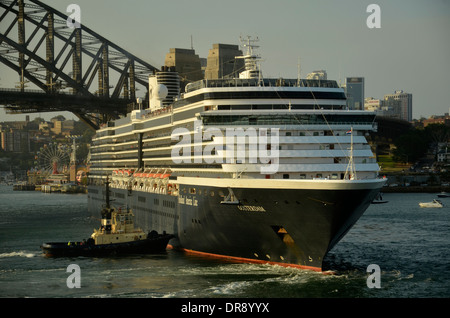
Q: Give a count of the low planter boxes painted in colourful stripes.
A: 0